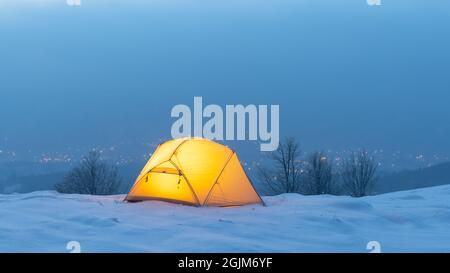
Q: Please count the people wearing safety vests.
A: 0